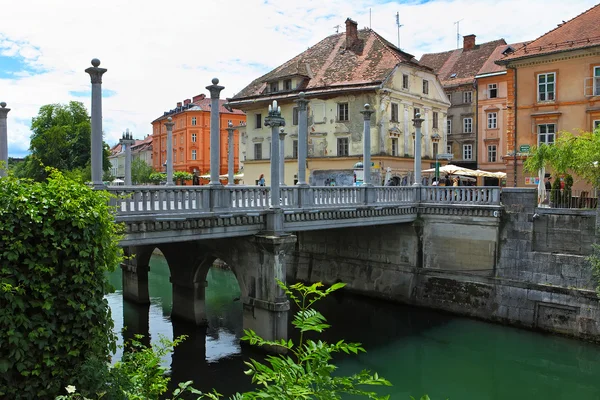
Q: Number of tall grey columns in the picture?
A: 11